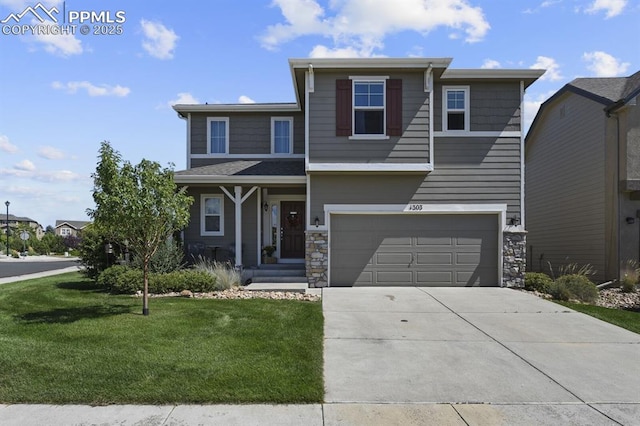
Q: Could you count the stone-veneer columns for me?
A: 2